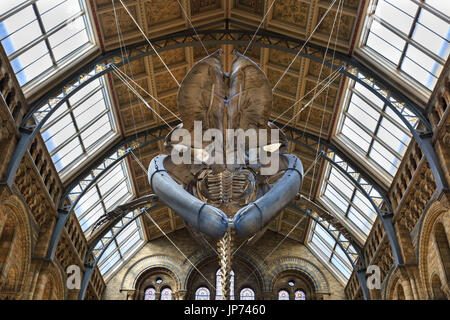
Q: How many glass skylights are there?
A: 8